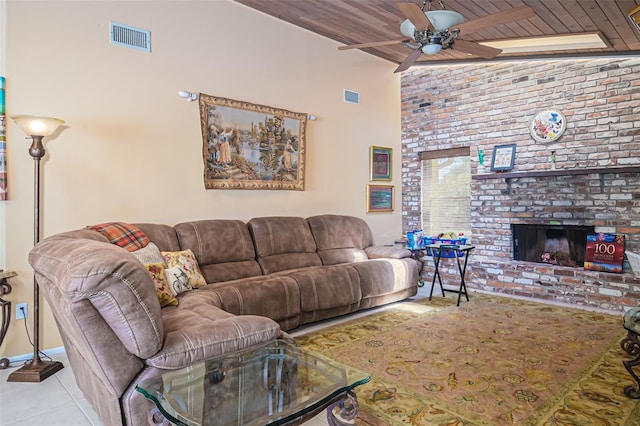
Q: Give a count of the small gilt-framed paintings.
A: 2